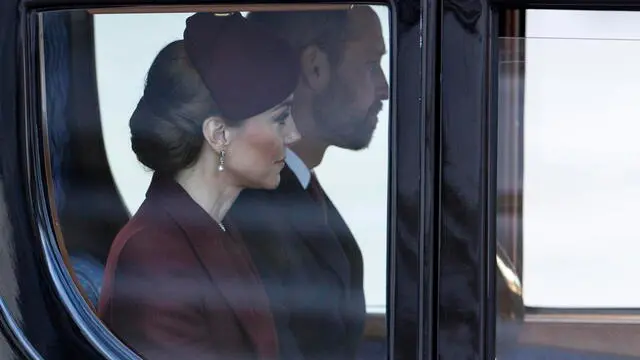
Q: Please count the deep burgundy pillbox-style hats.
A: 1